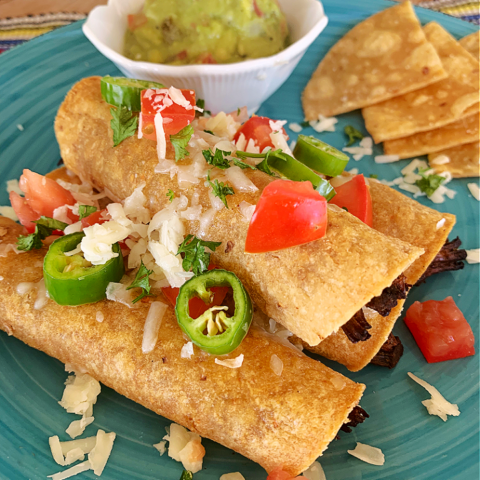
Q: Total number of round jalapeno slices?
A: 5